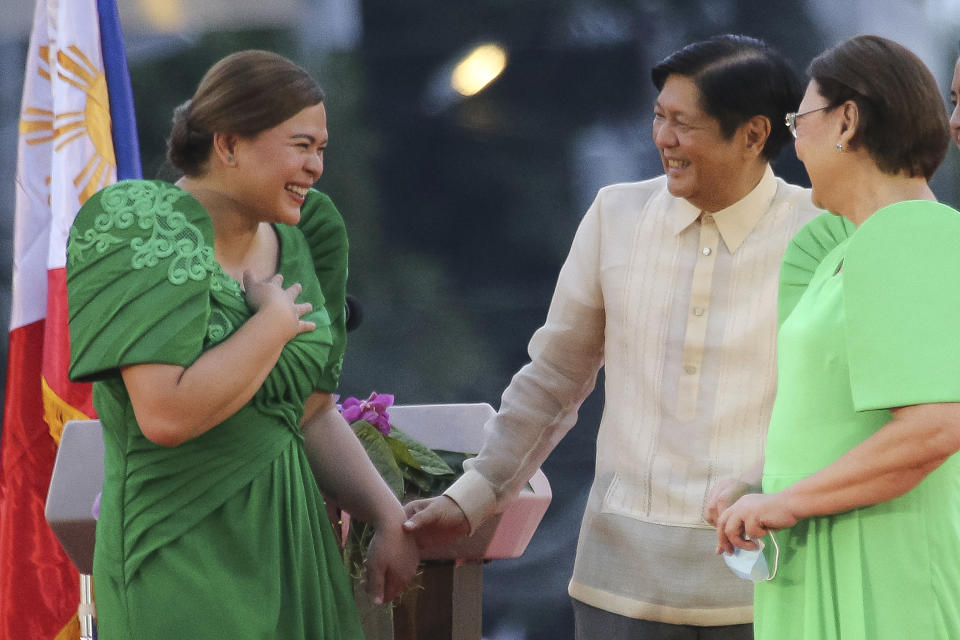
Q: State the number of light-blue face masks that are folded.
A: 1